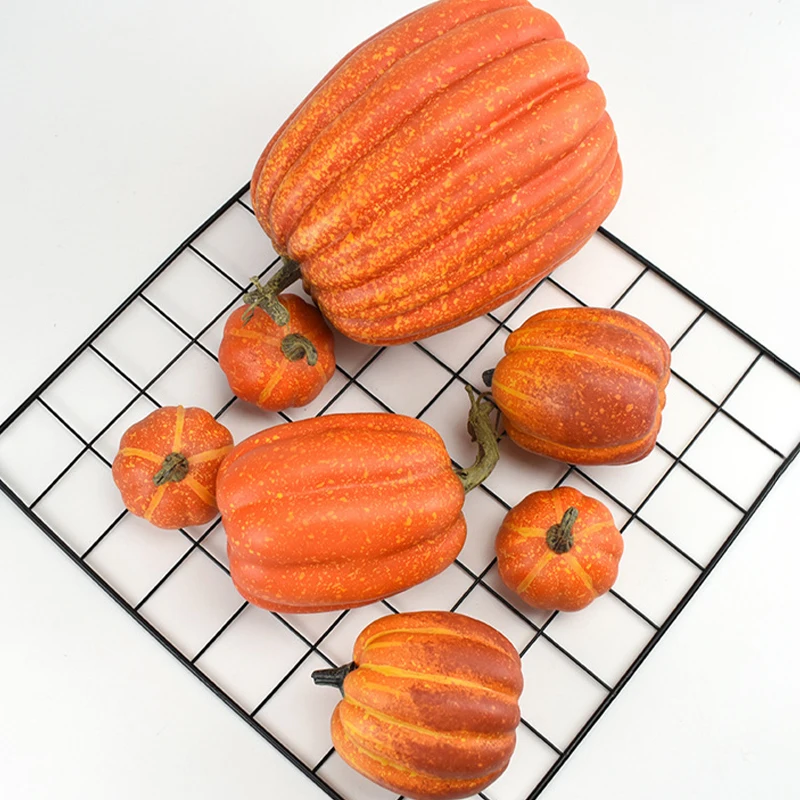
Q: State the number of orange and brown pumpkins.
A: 2